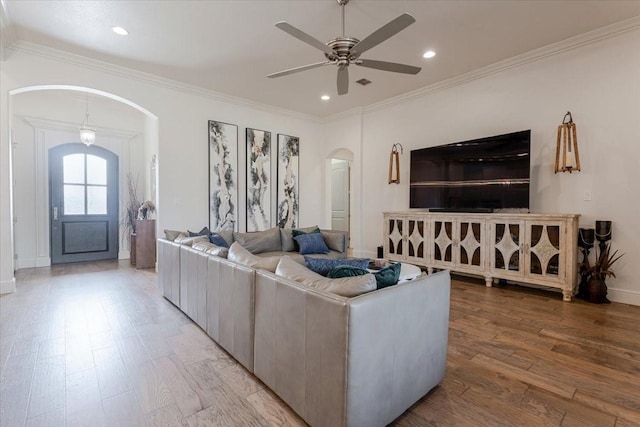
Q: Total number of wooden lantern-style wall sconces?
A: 2